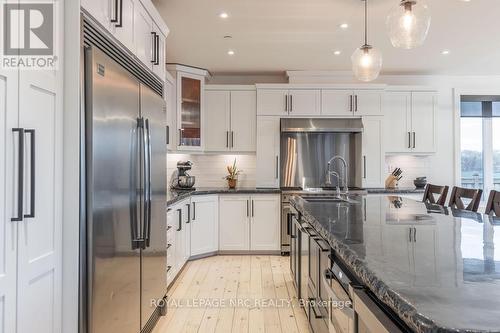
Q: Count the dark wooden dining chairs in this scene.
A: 3